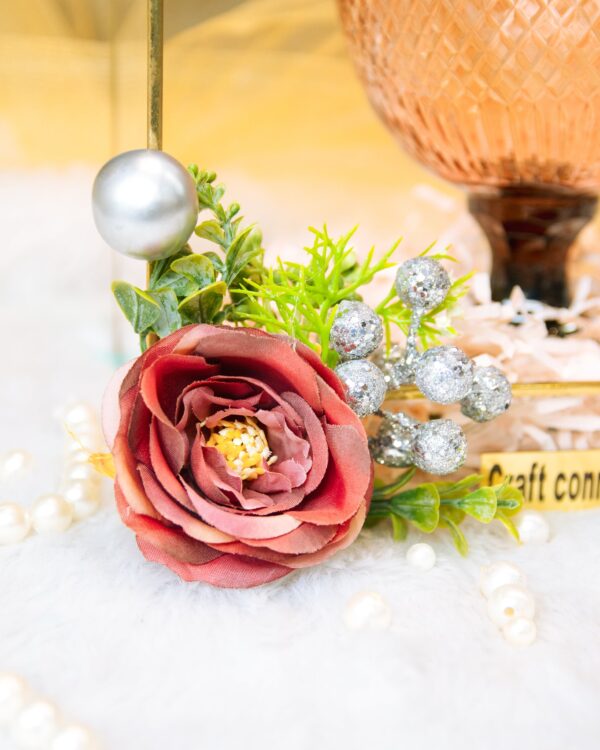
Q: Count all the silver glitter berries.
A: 7